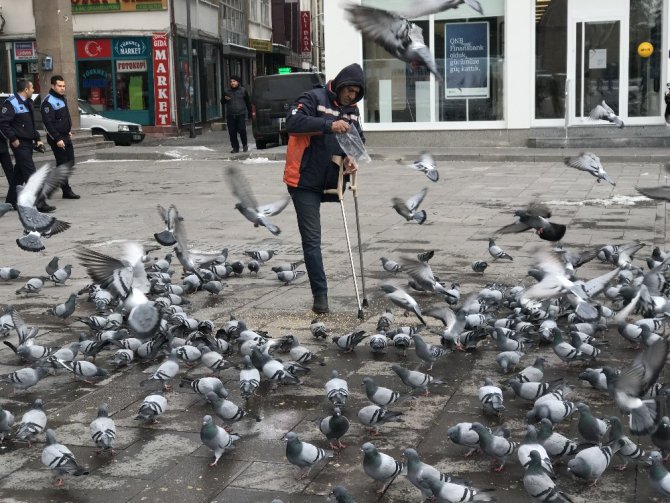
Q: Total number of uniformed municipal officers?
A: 2